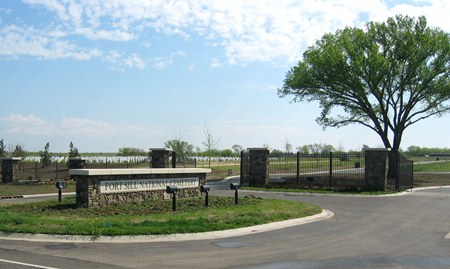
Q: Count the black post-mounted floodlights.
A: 4